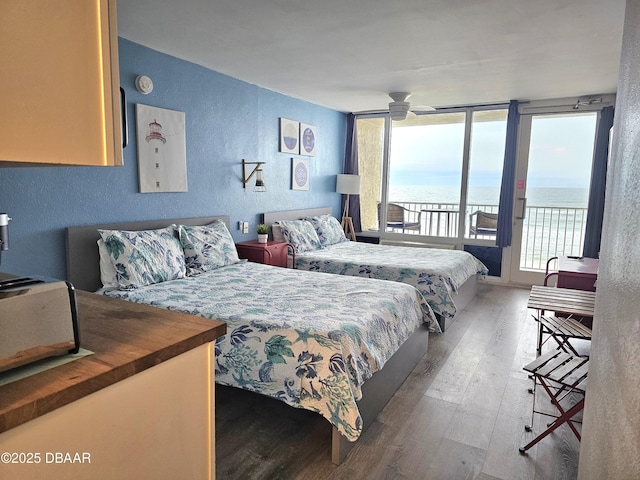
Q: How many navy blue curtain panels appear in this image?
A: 3